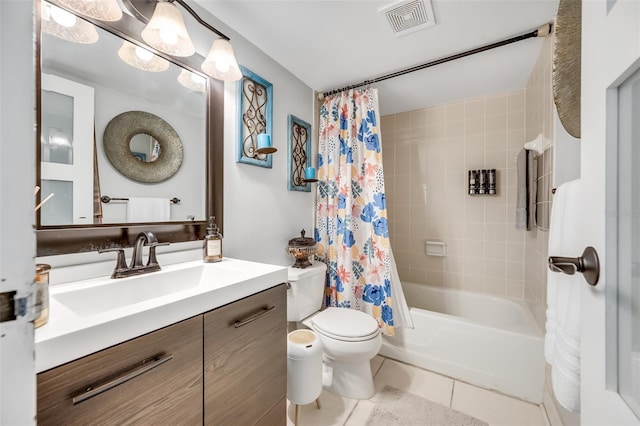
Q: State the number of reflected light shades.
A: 3